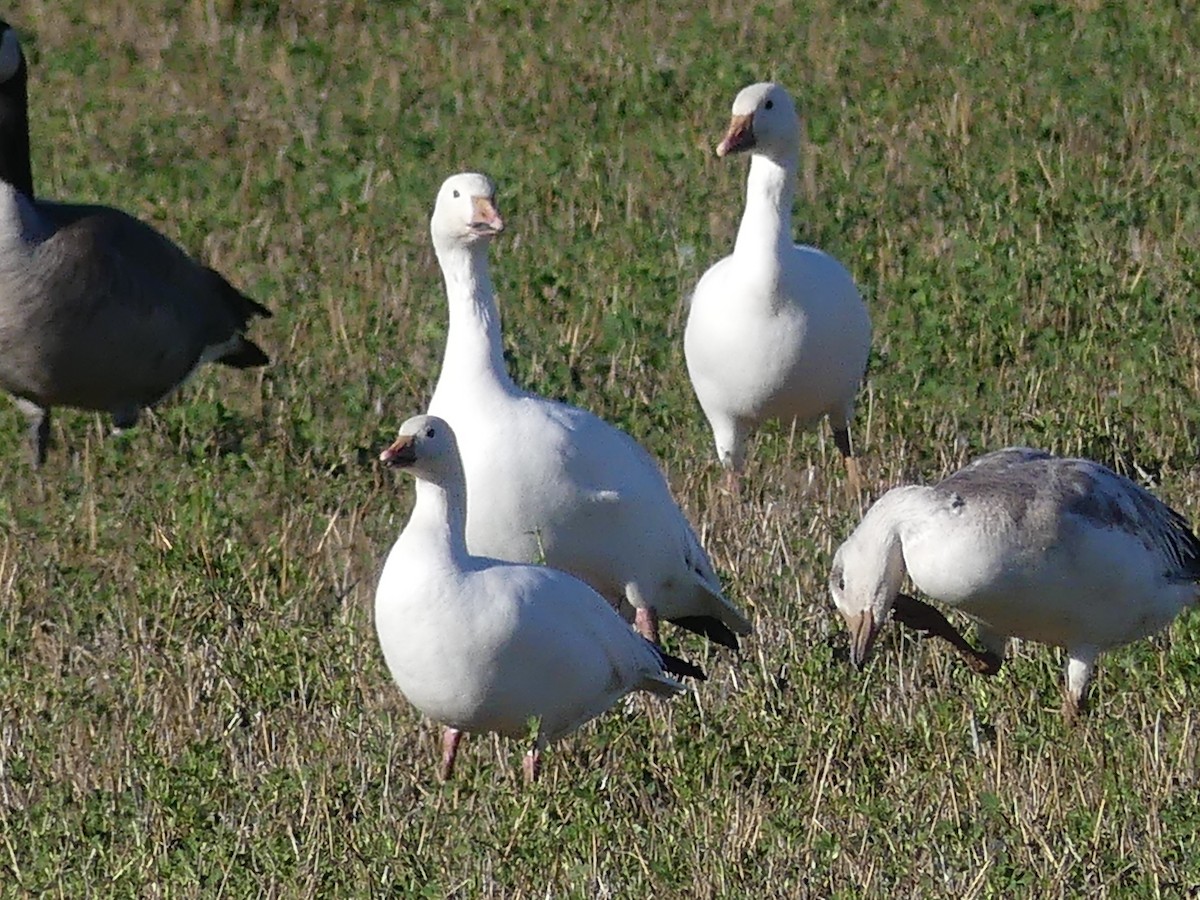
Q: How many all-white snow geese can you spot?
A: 3